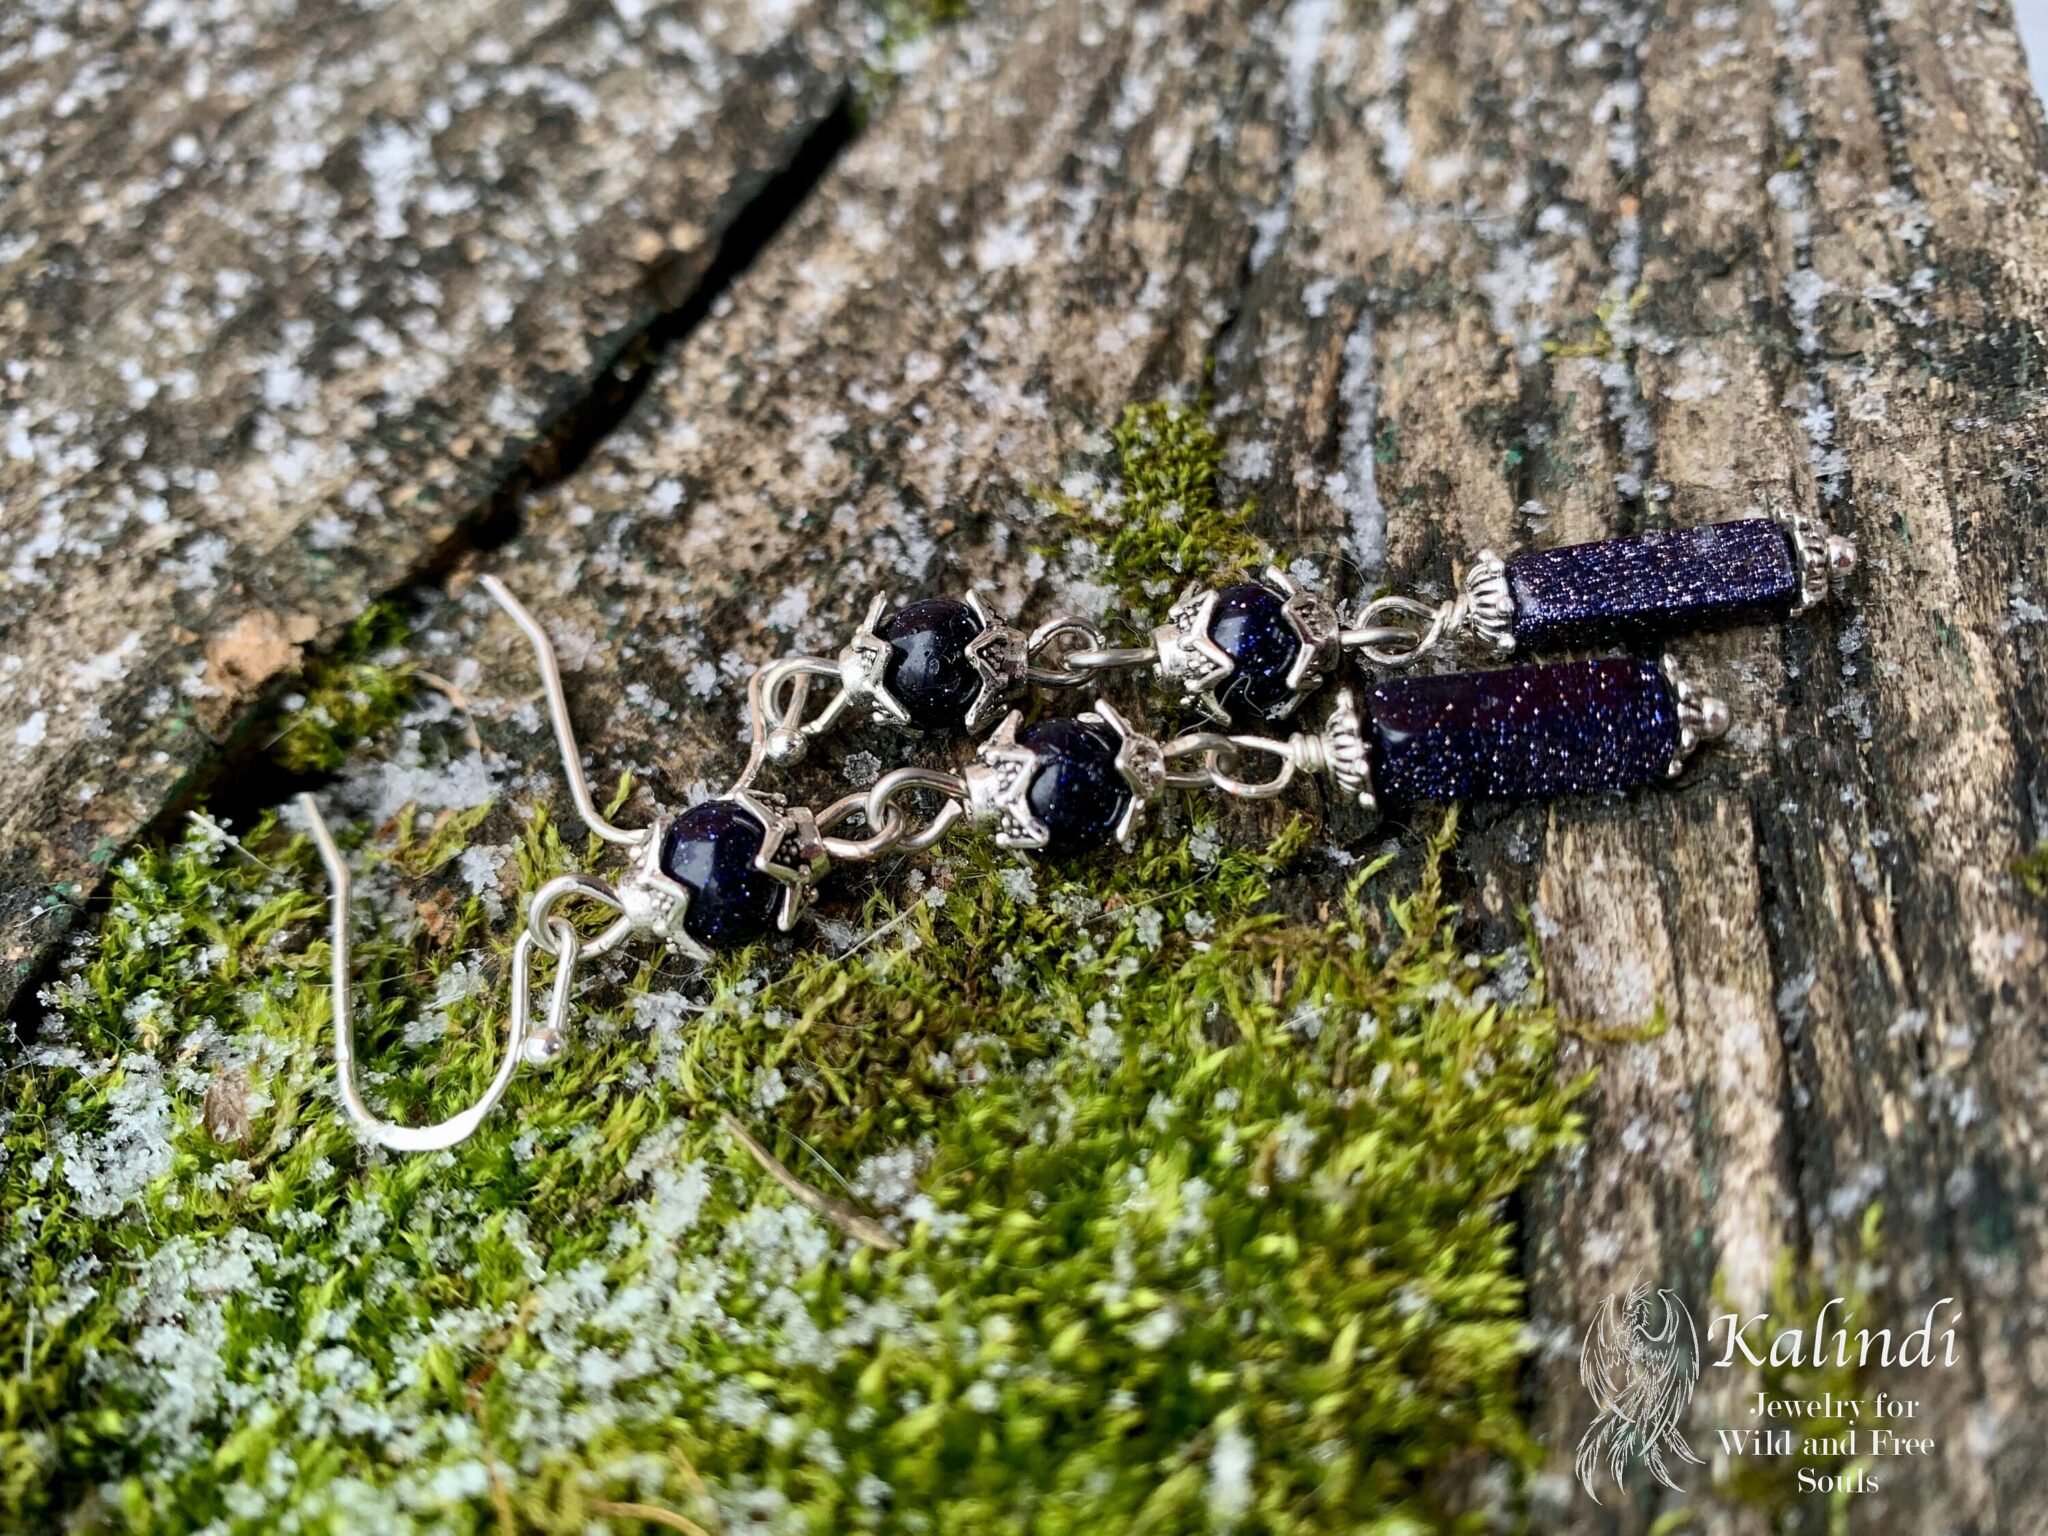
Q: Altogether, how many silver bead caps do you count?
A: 12